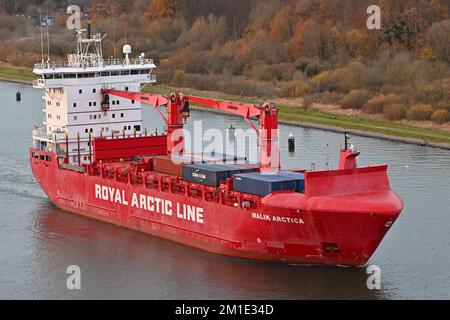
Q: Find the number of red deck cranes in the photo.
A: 2